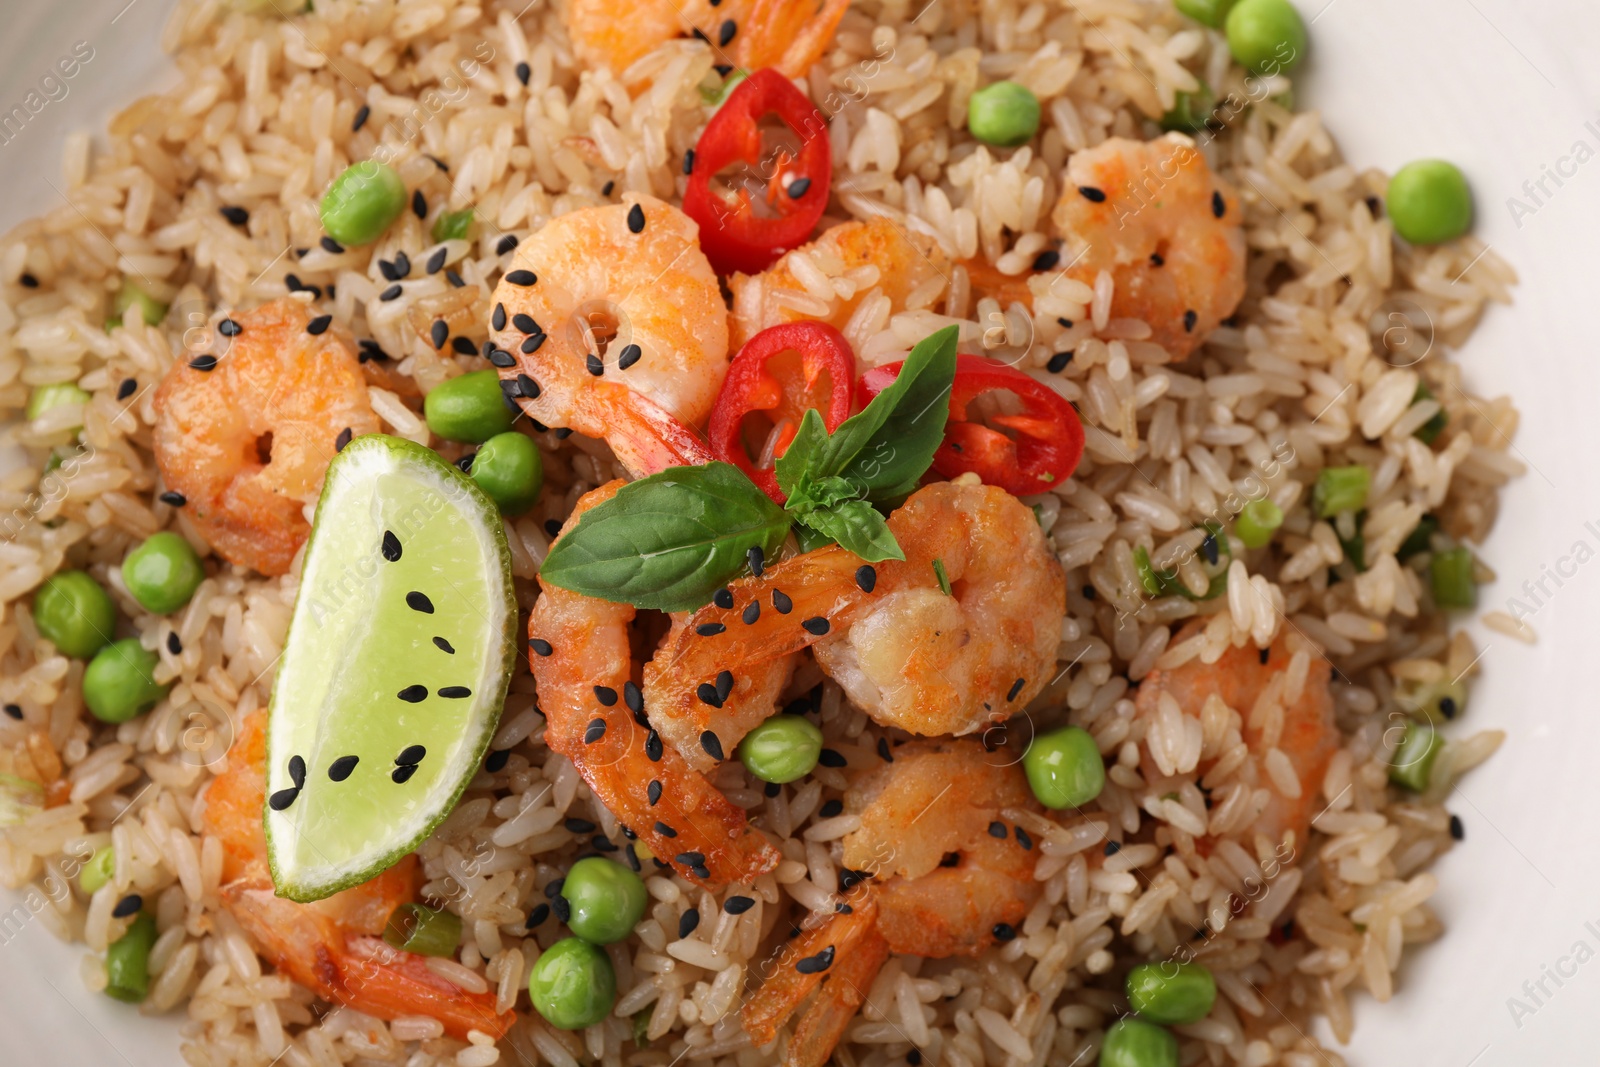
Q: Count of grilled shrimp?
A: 10